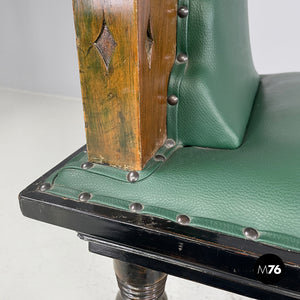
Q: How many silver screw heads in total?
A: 12